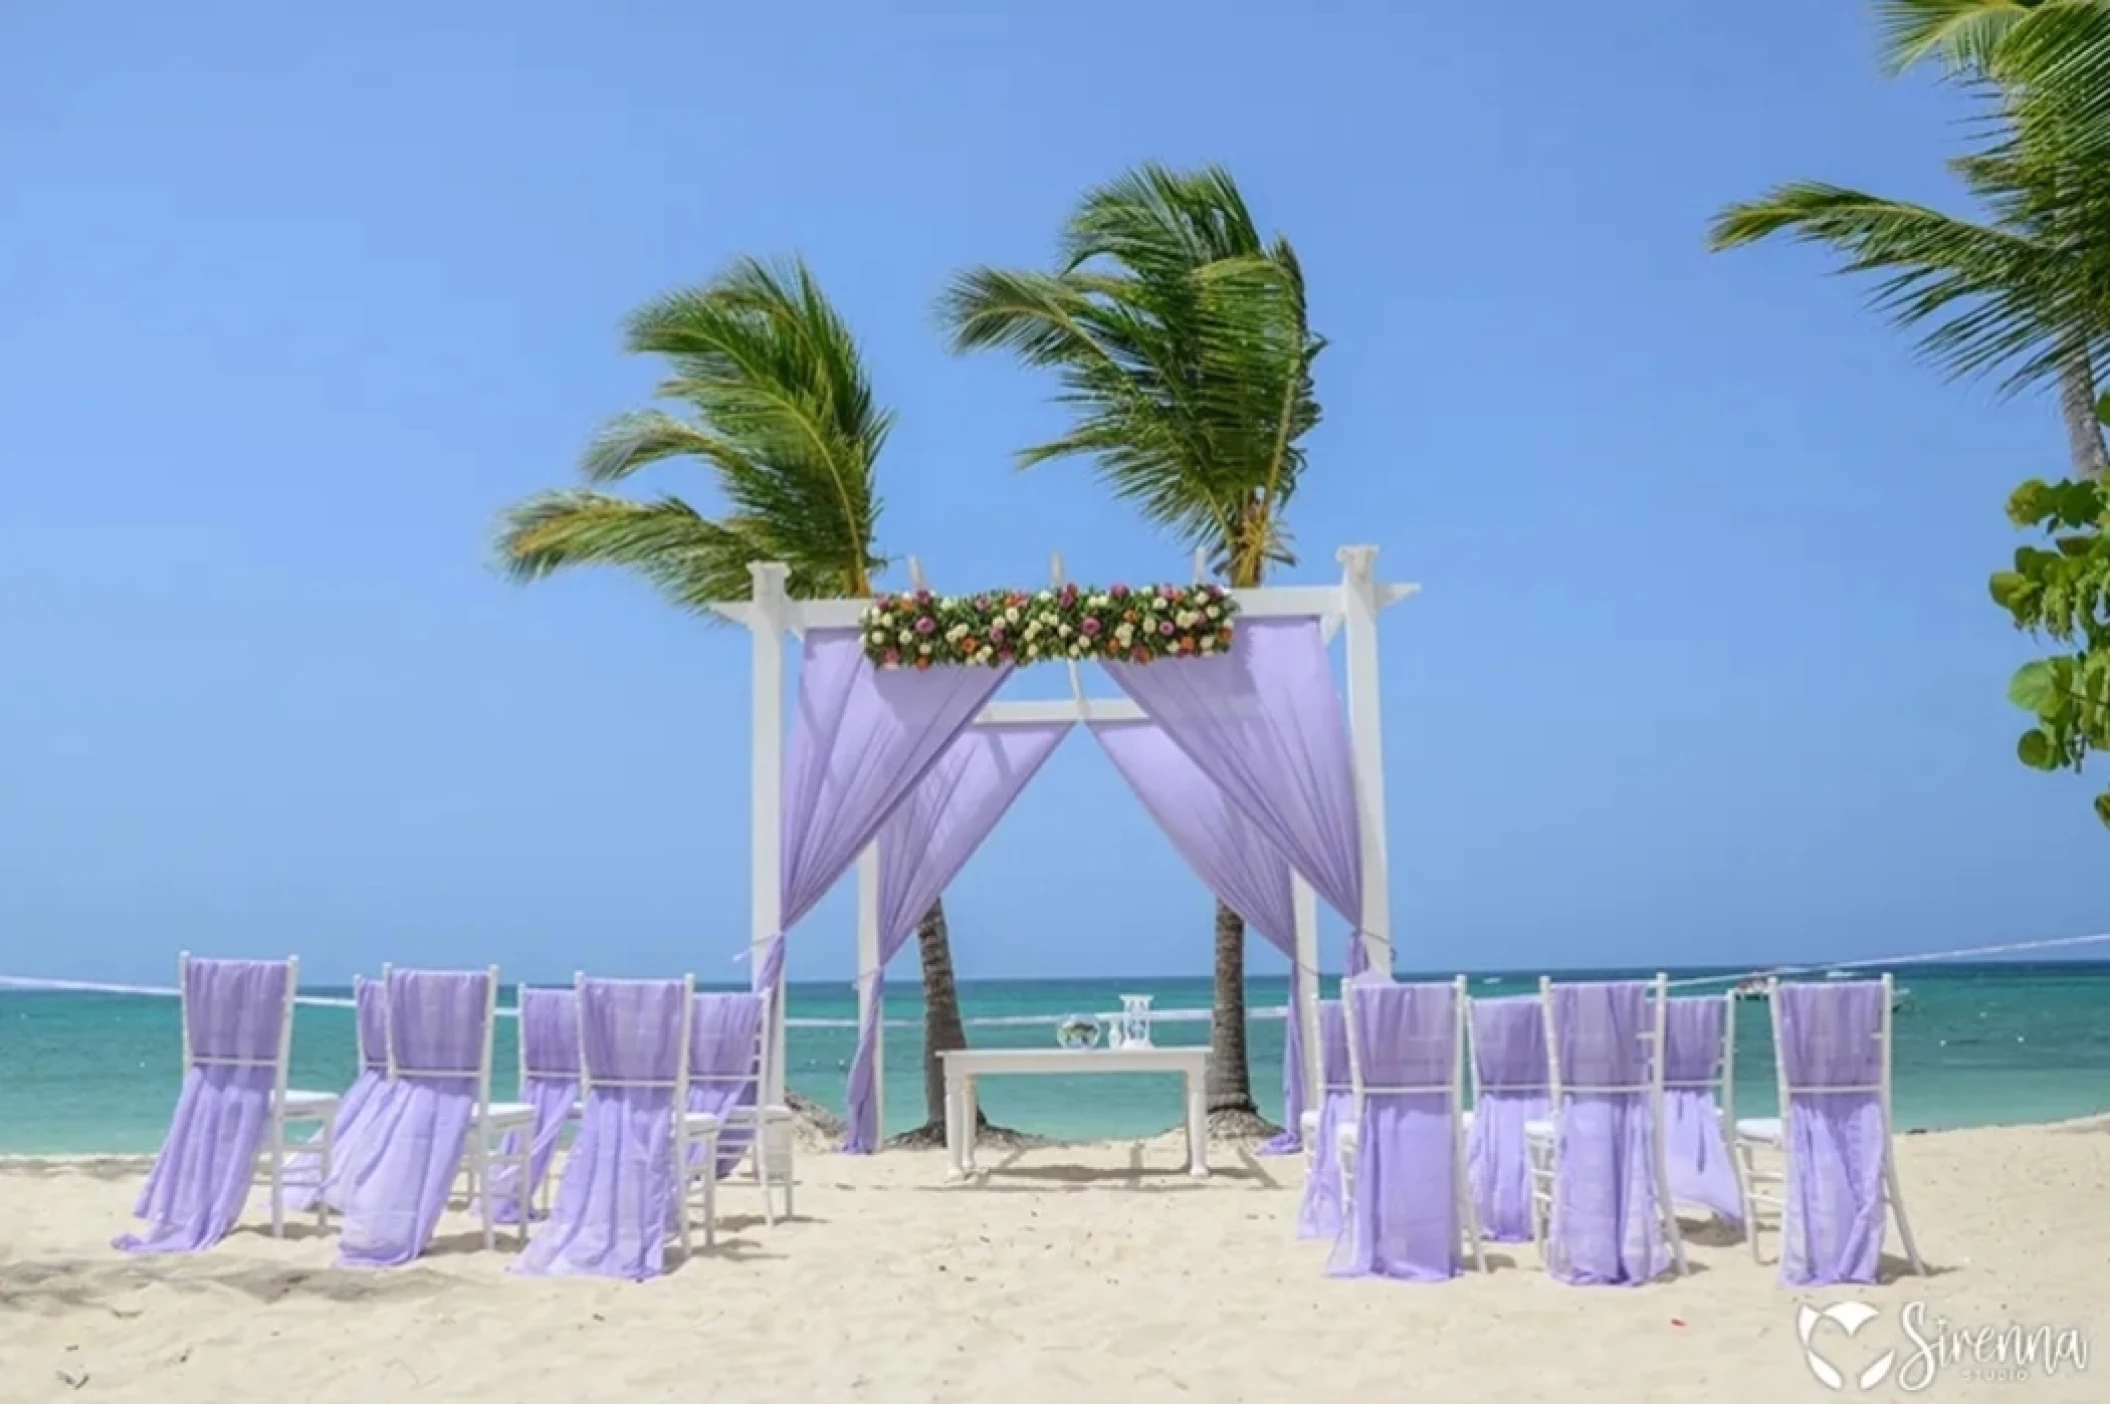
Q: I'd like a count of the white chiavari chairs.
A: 12